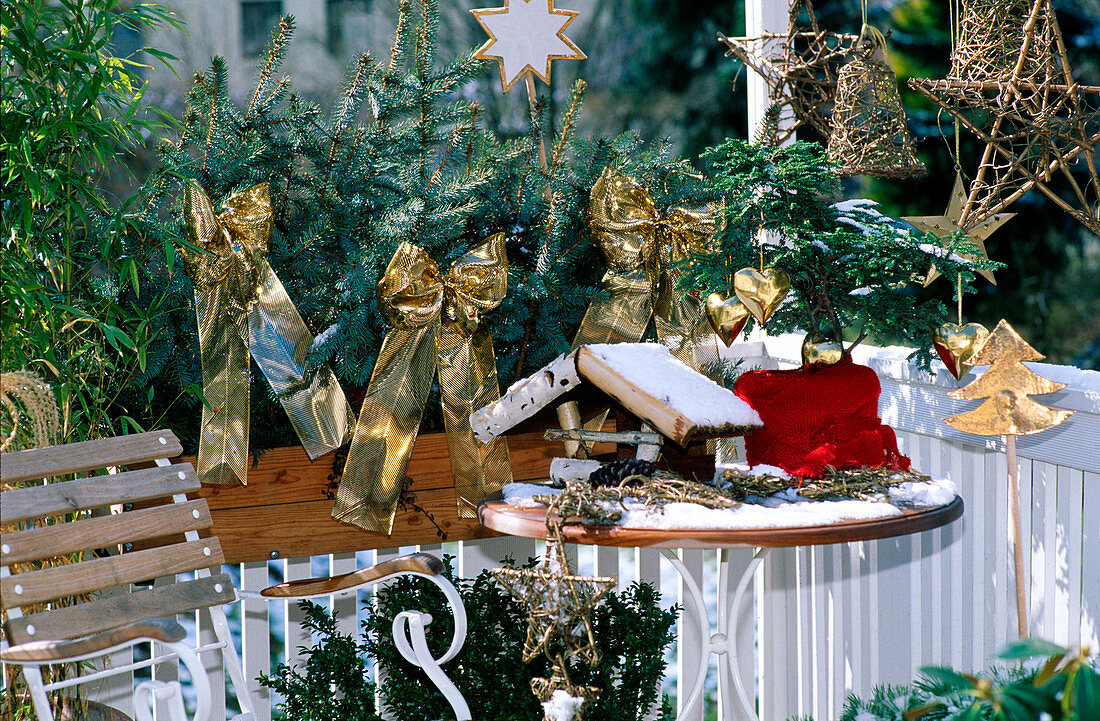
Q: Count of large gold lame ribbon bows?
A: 3